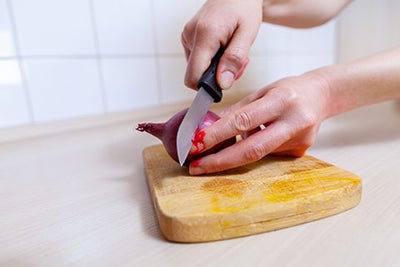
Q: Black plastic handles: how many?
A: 1